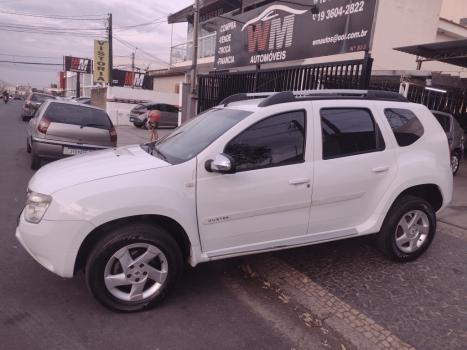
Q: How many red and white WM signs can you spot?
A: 3